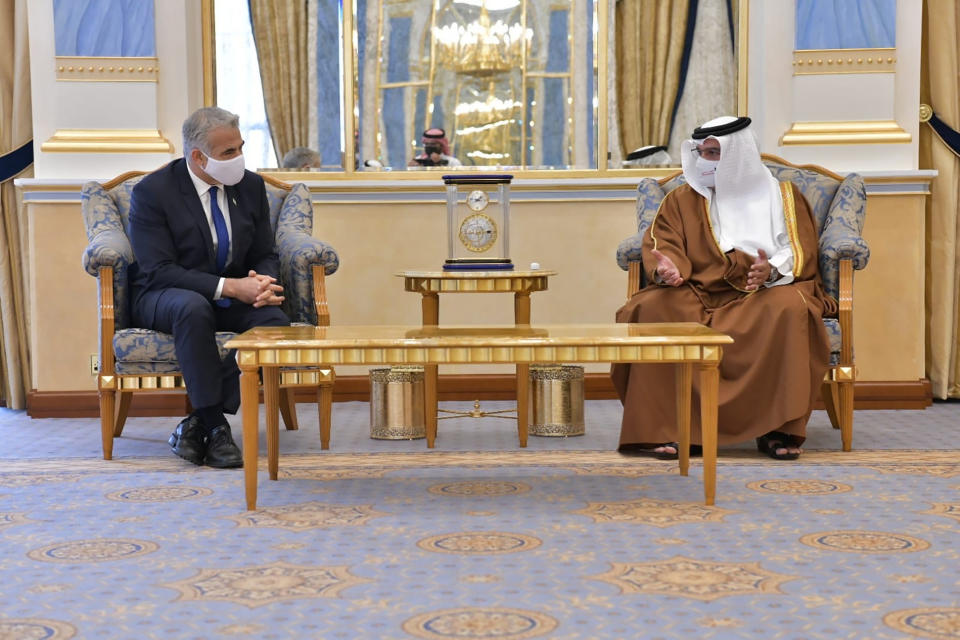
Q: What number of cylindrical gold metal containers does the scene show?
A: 2